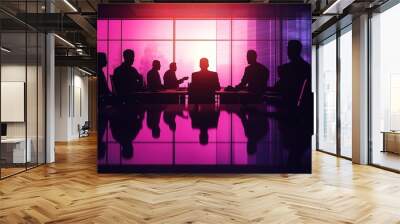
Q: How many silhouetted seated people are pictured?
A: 7